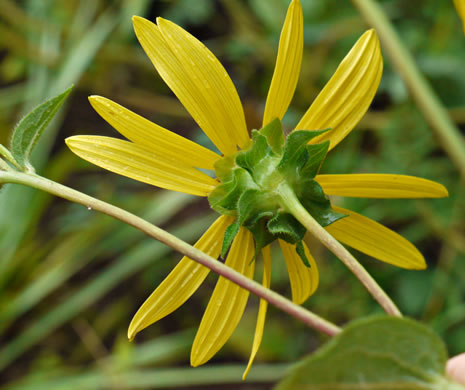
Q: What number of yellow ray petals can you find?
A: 12